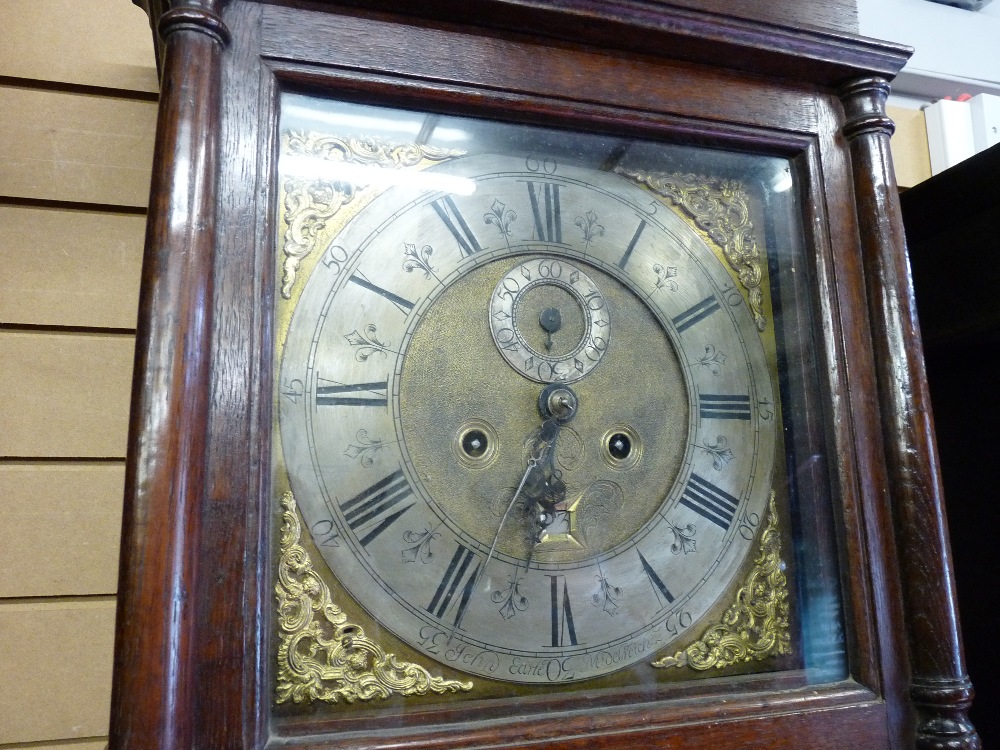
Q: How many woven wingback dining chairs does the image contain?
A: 0